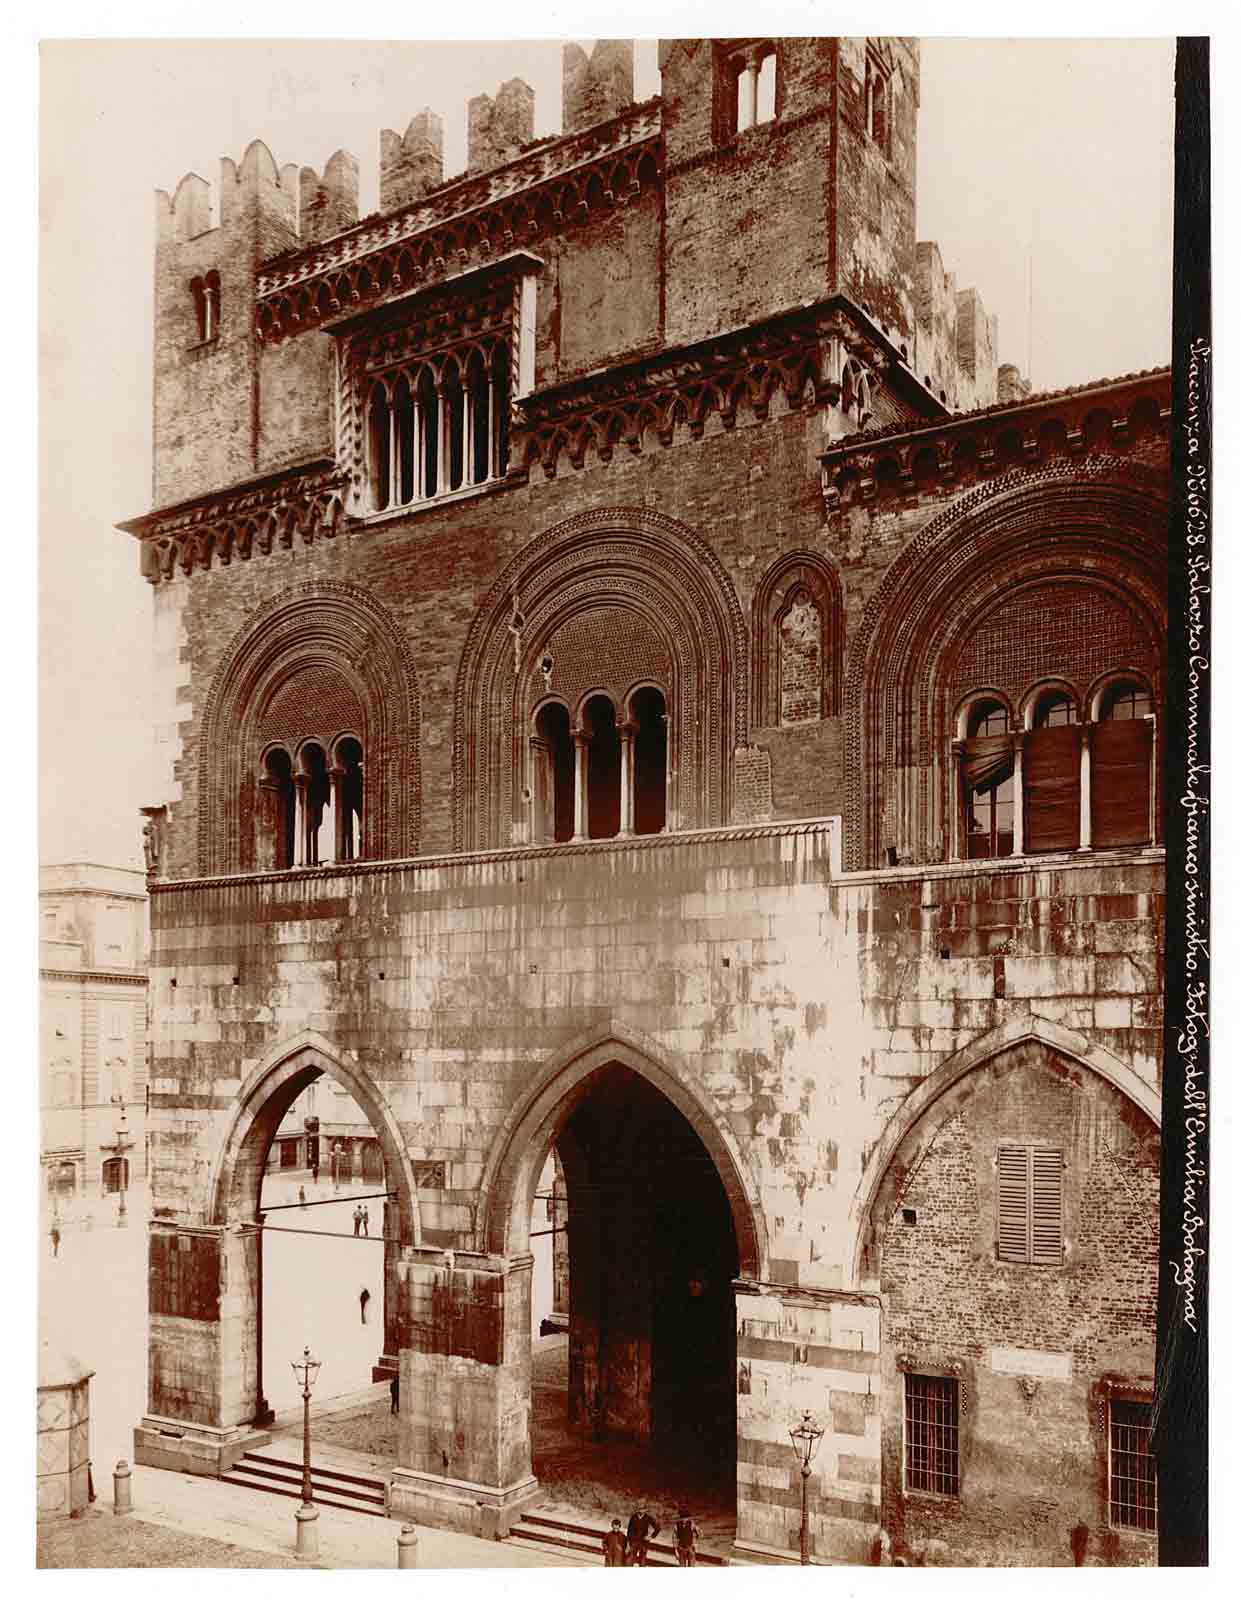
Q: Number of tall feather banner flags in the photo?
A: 0